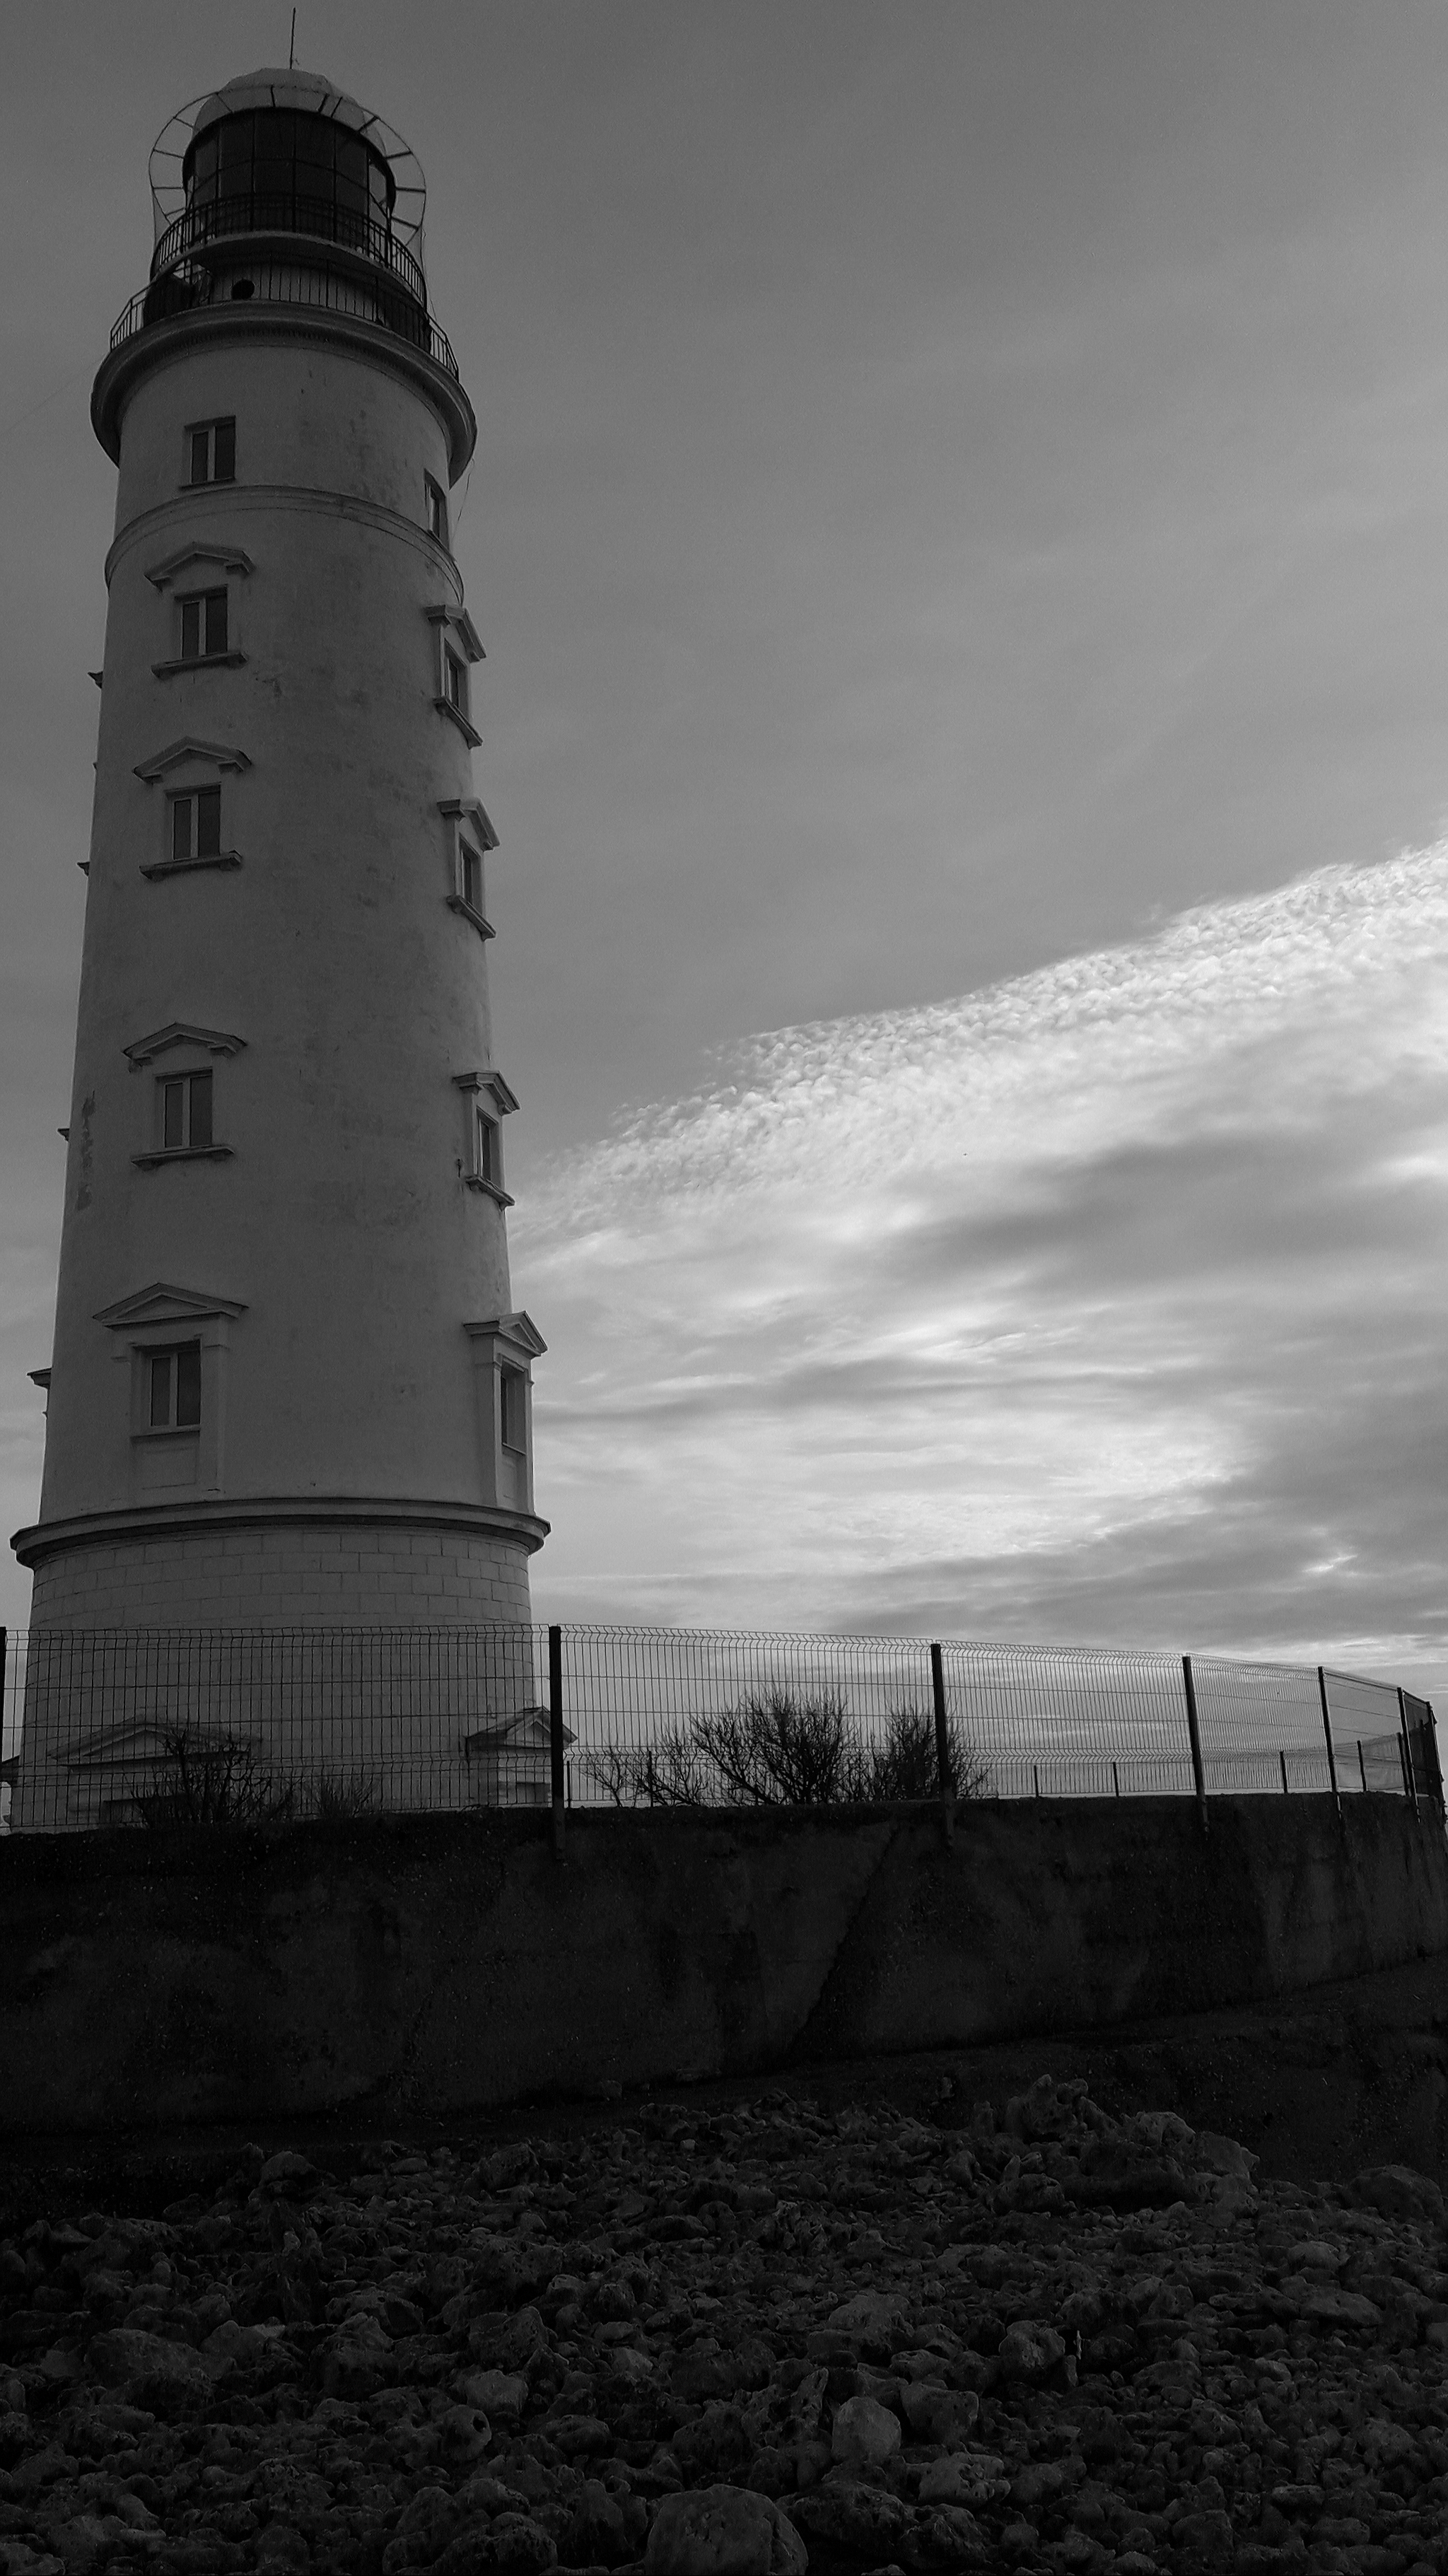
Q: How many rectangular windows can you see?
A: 10